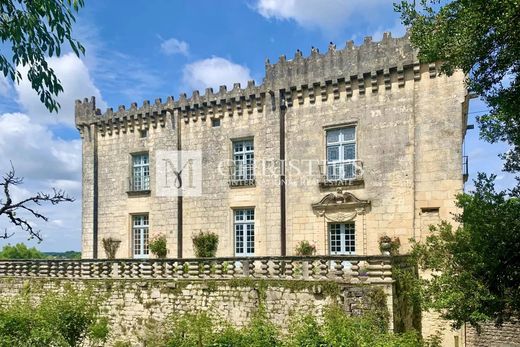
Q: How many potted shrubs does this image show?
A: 5